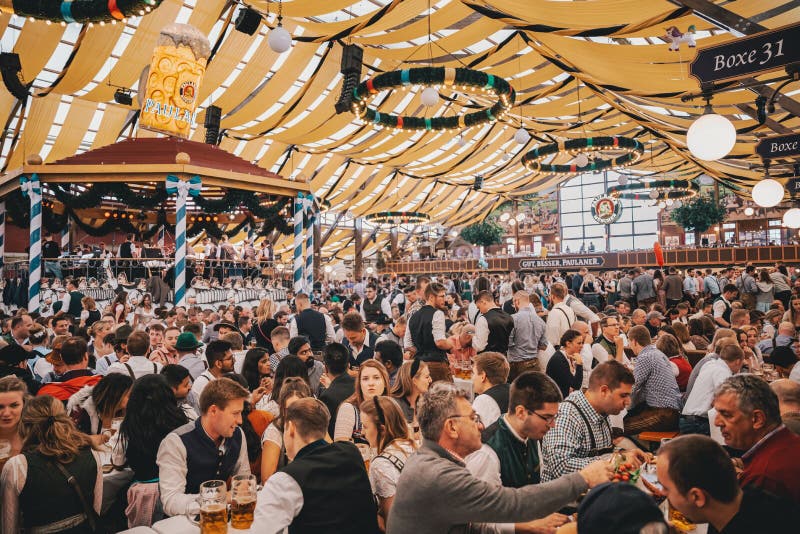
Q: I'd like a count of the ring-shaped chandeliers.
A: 5